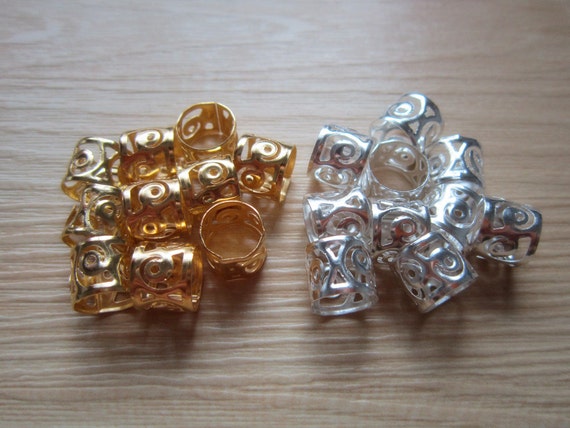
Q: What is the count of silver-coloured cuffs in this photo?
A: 10